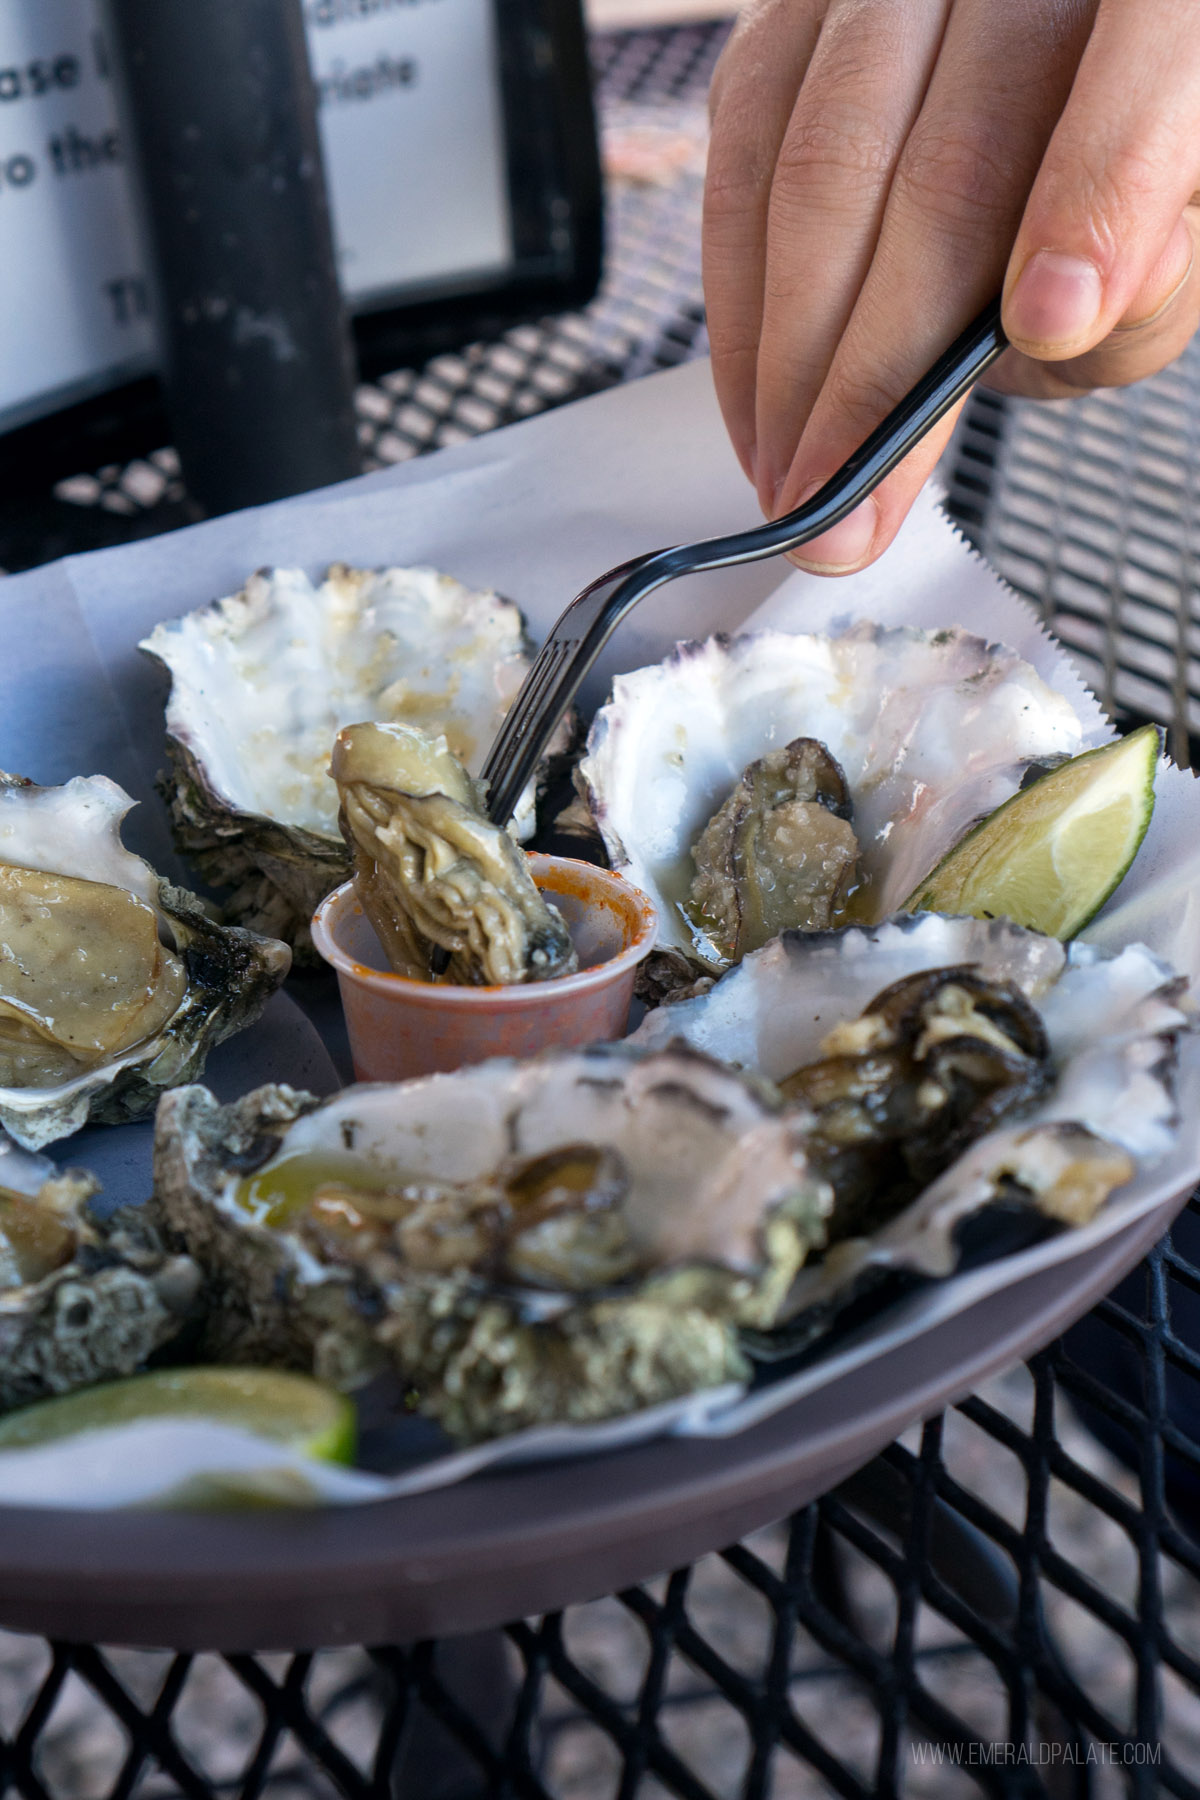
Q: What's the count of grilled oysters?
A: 6